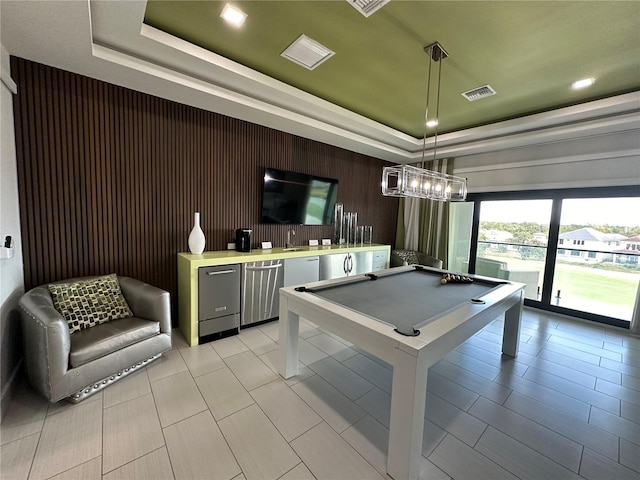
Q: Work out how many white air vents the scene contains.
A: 3